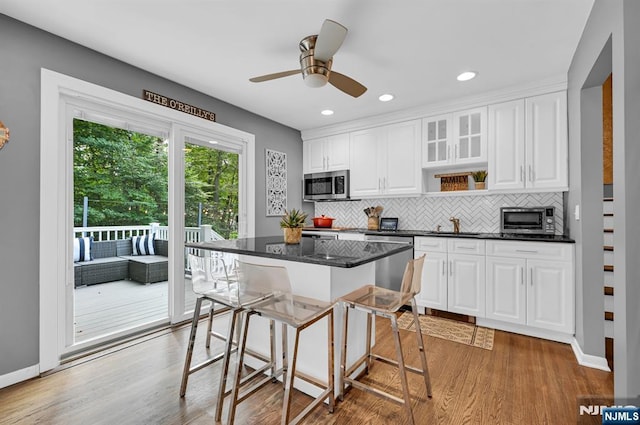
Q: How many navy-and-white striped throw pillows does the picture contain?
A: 2